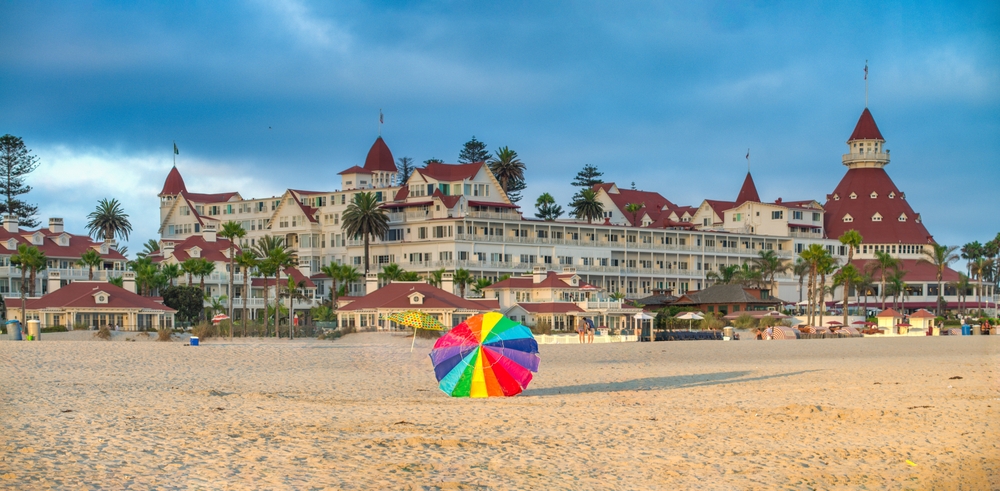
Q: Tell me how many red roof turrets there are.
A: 4